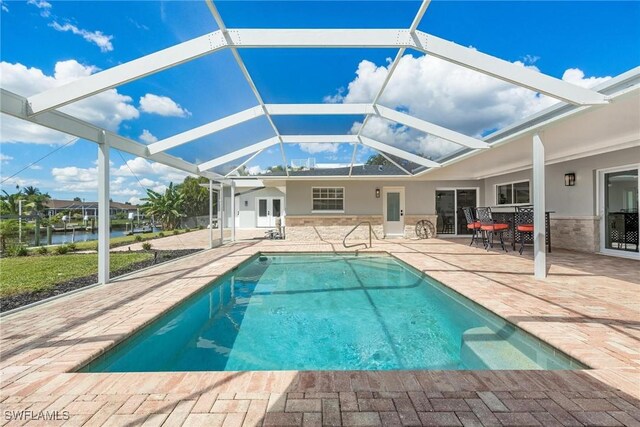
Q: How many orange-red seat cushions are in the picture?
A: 3